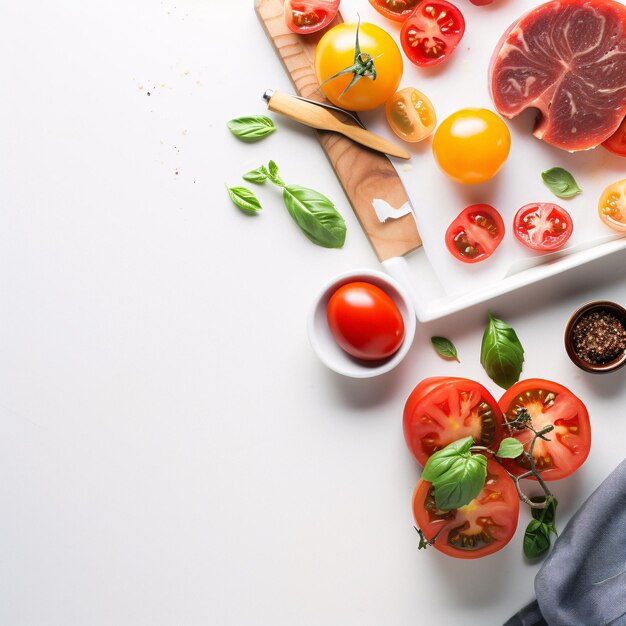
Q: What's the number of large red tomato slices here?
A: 3